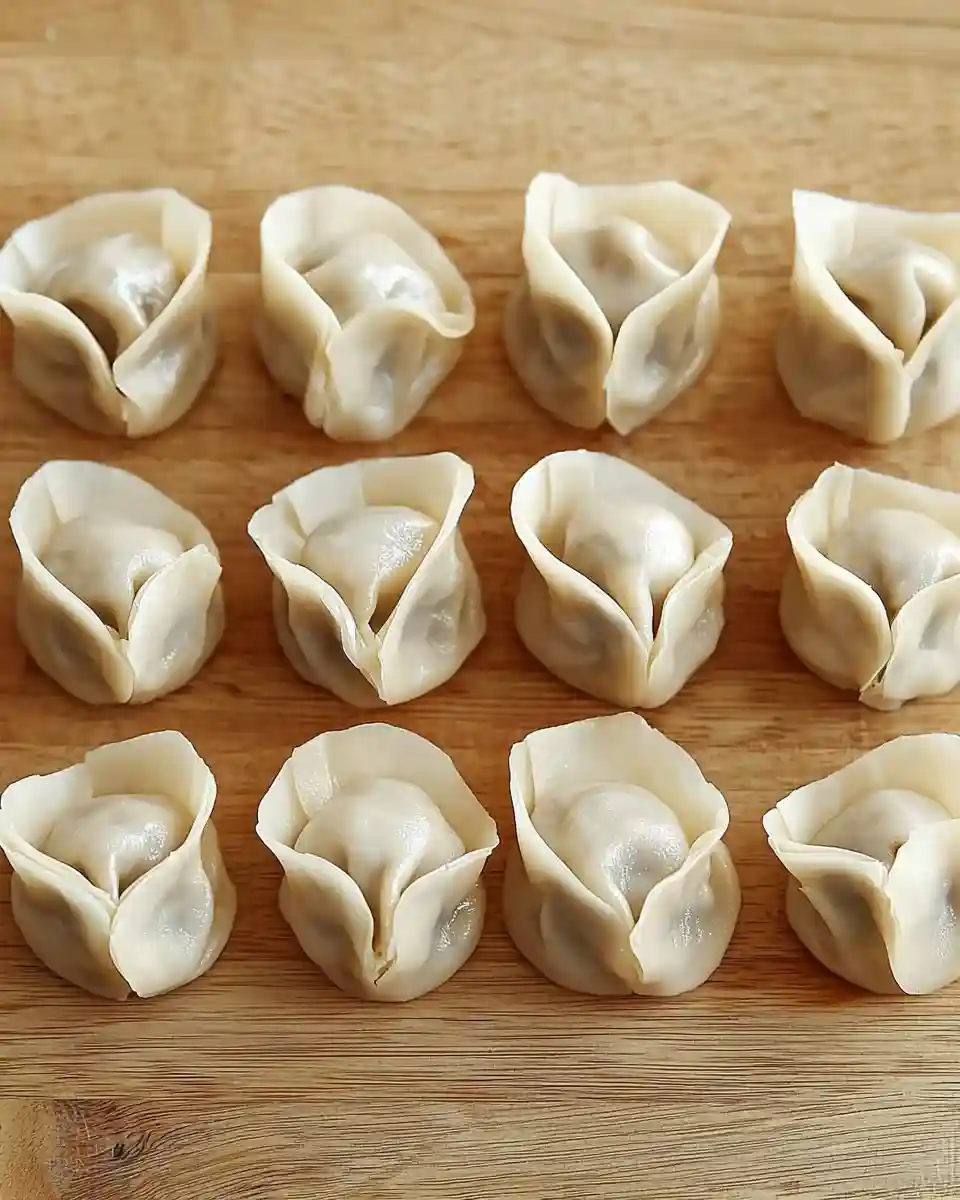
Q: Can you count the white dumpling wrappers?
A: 12